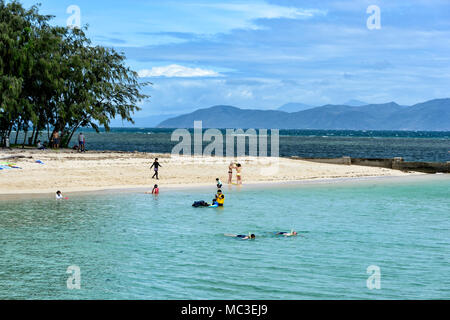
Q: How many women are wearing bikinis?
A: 2